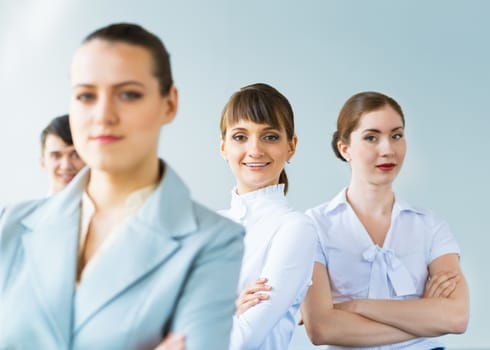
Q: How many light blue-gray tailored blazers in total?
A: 1